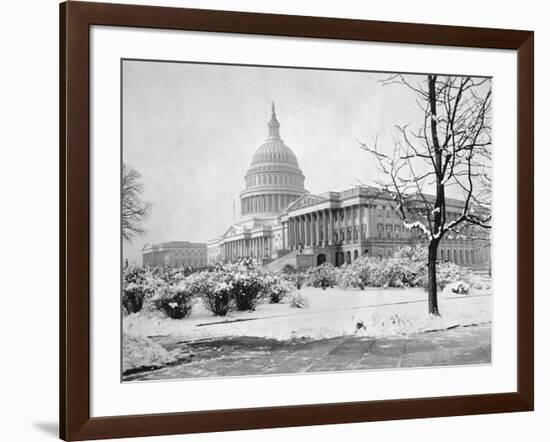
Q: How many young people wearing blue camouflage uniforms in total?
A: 0